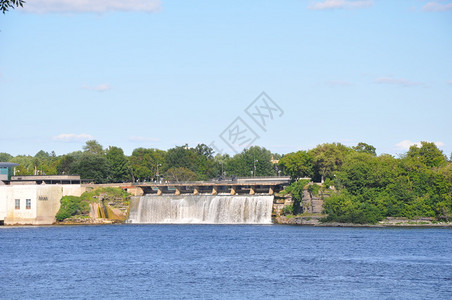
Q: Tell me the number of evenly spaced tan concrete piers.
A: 7